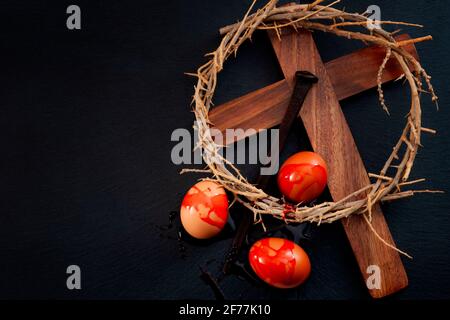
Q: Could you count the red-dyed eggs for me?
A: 3